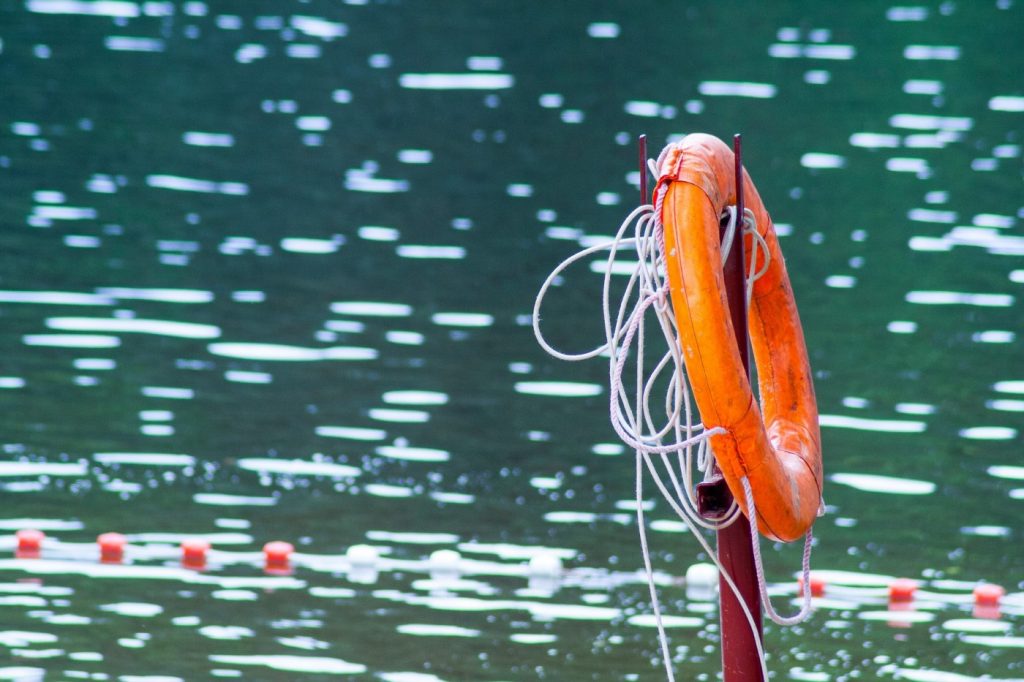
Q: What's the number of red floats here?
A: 7